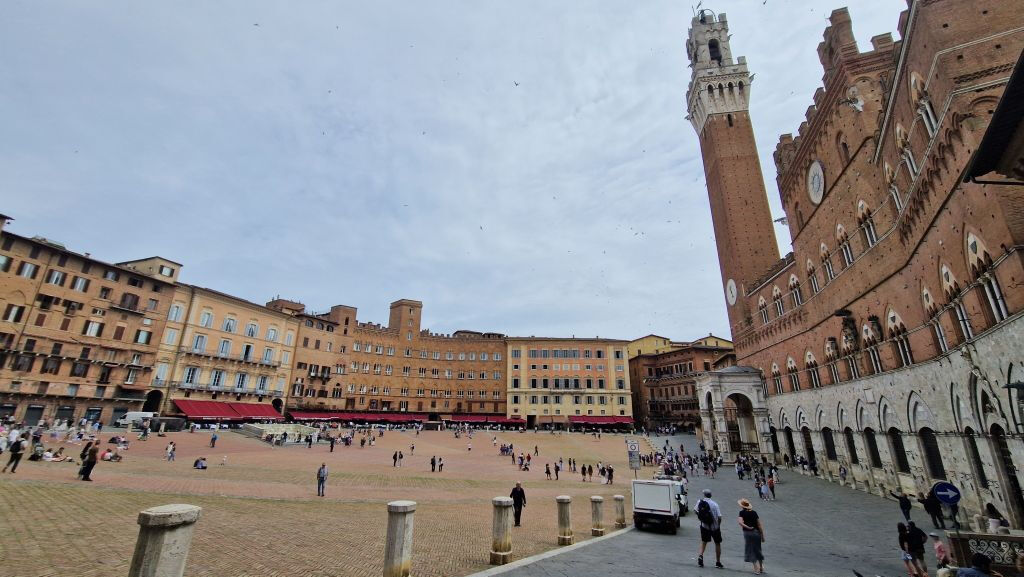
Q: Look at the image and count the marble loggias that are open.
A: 1